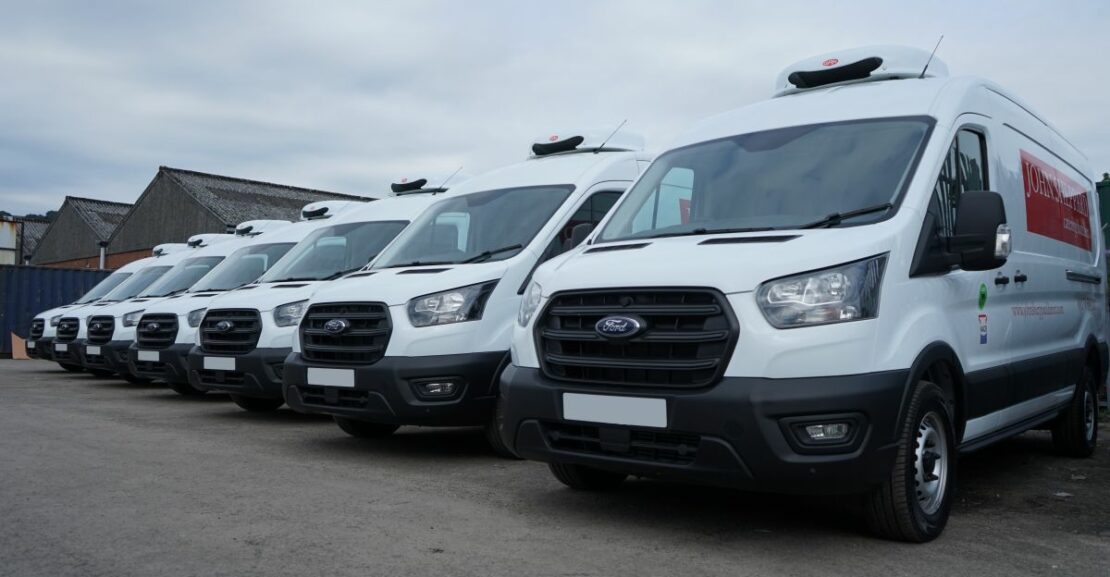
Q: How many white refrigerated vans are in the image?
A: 7